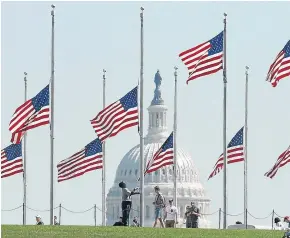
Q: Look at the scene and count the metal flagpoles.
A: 7